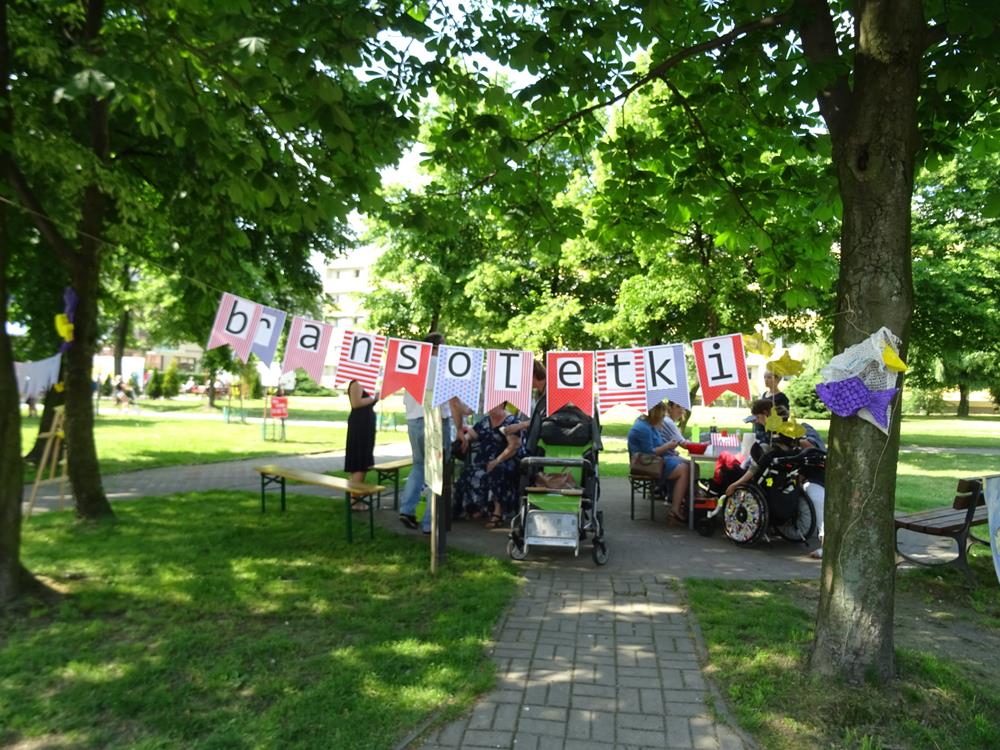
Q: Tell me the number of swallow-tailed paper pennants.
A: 11